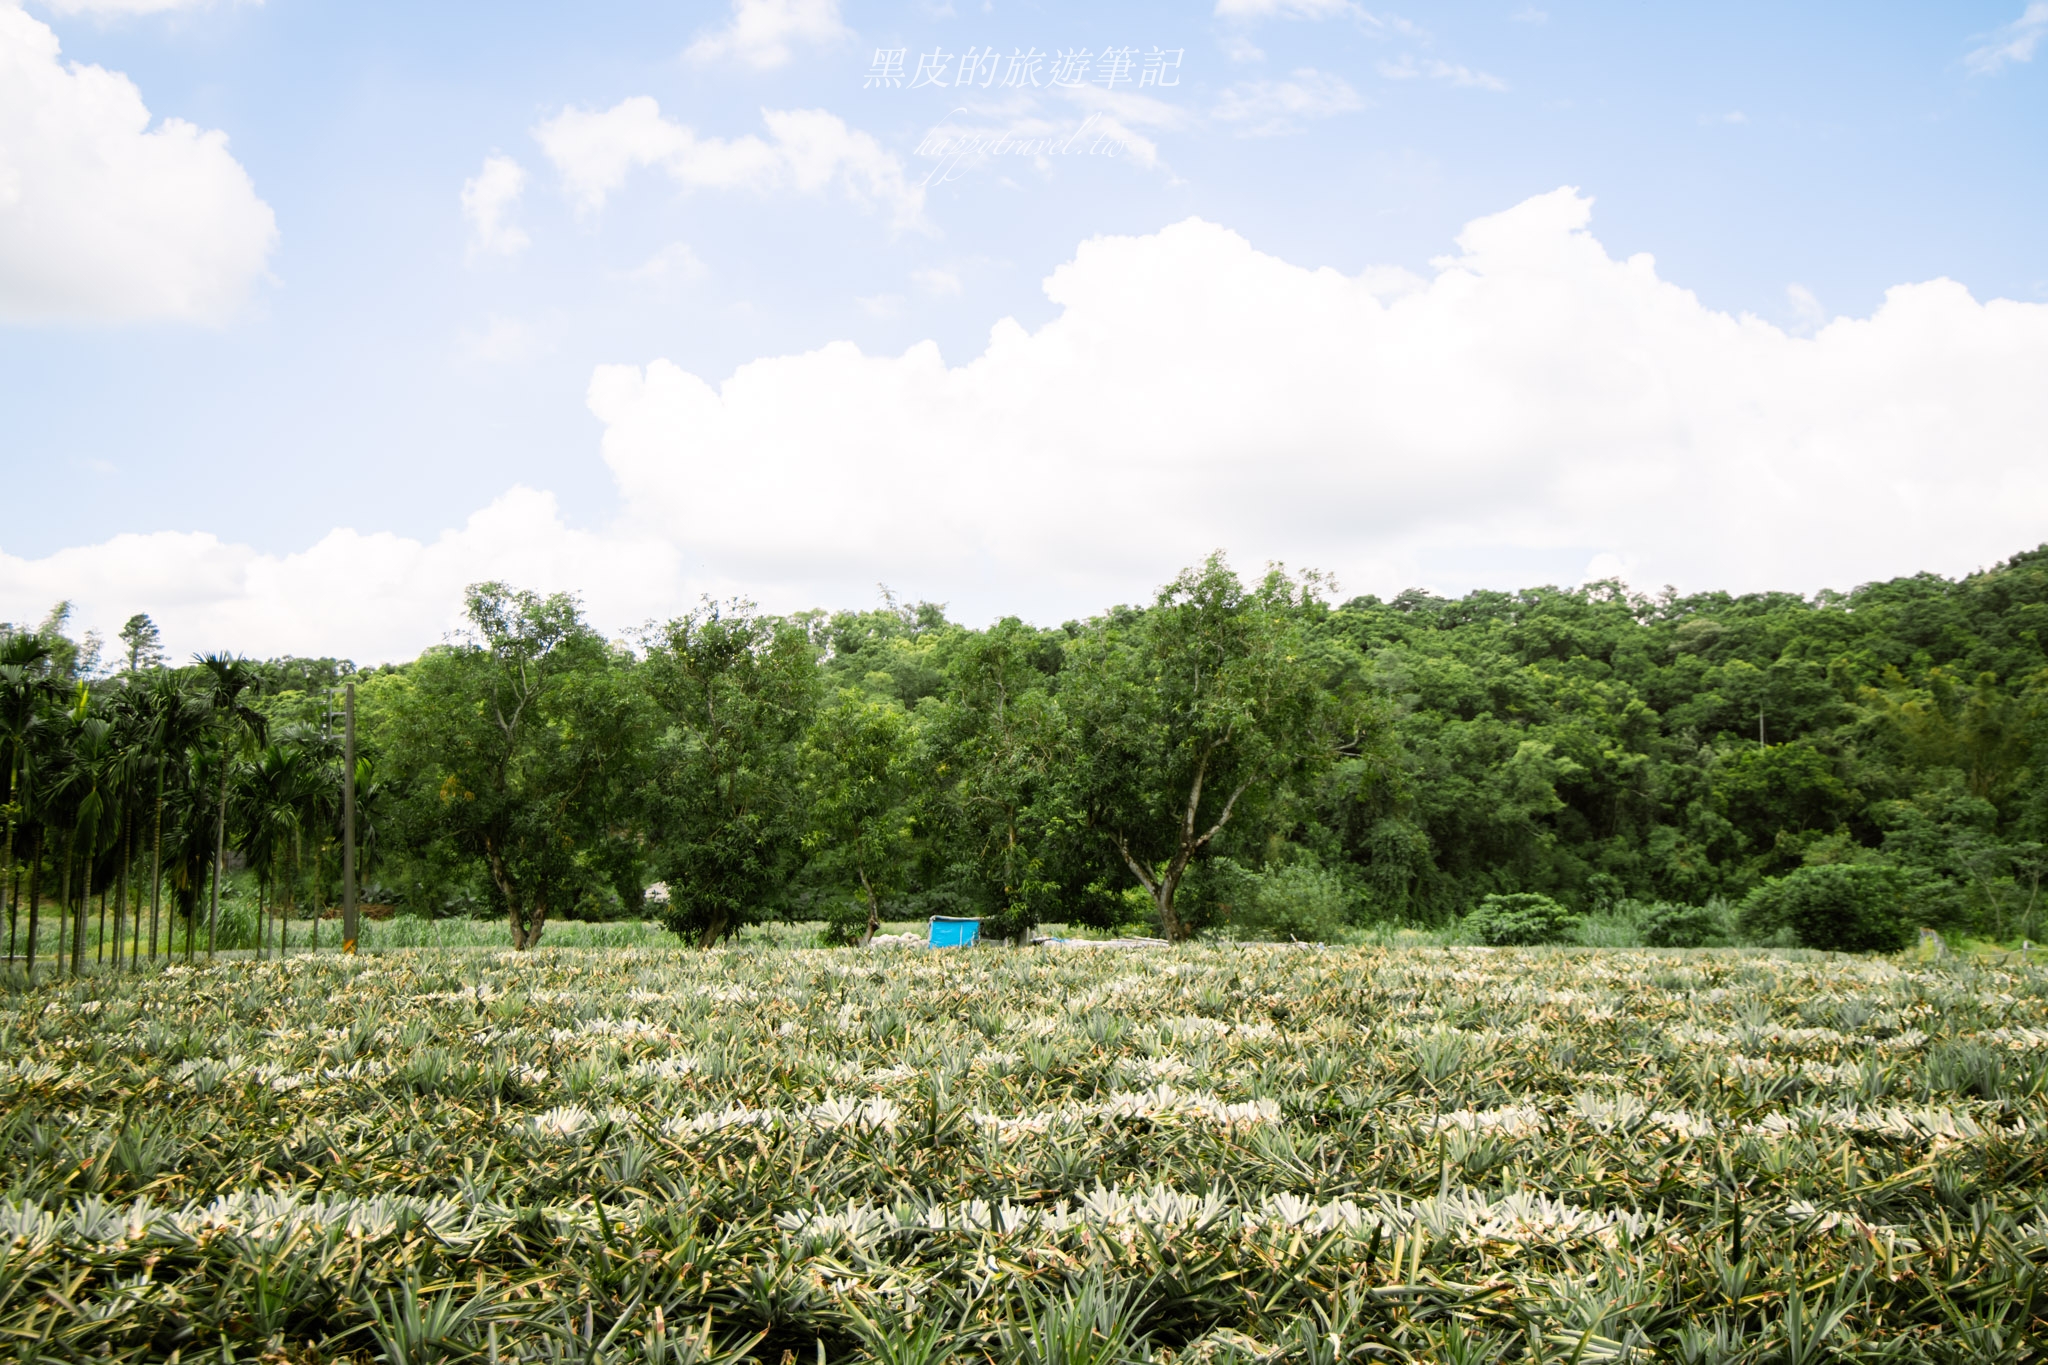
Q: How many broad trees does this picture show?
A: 5